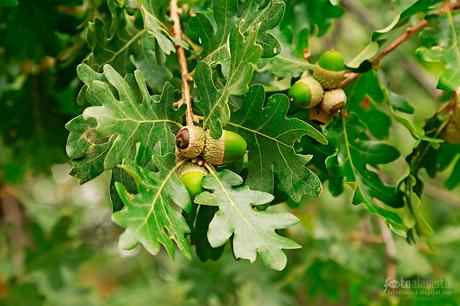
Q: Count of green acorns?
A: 4